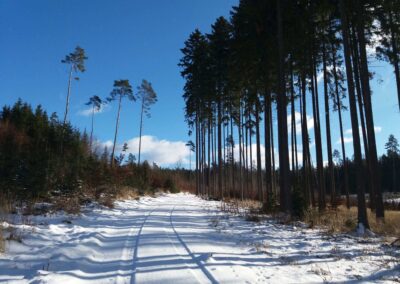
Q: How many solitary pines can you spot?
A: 4